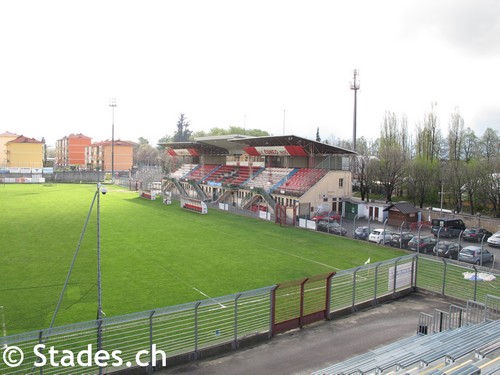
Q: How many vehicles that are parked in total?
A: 12